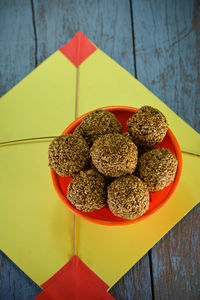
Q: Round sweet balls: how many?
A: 7